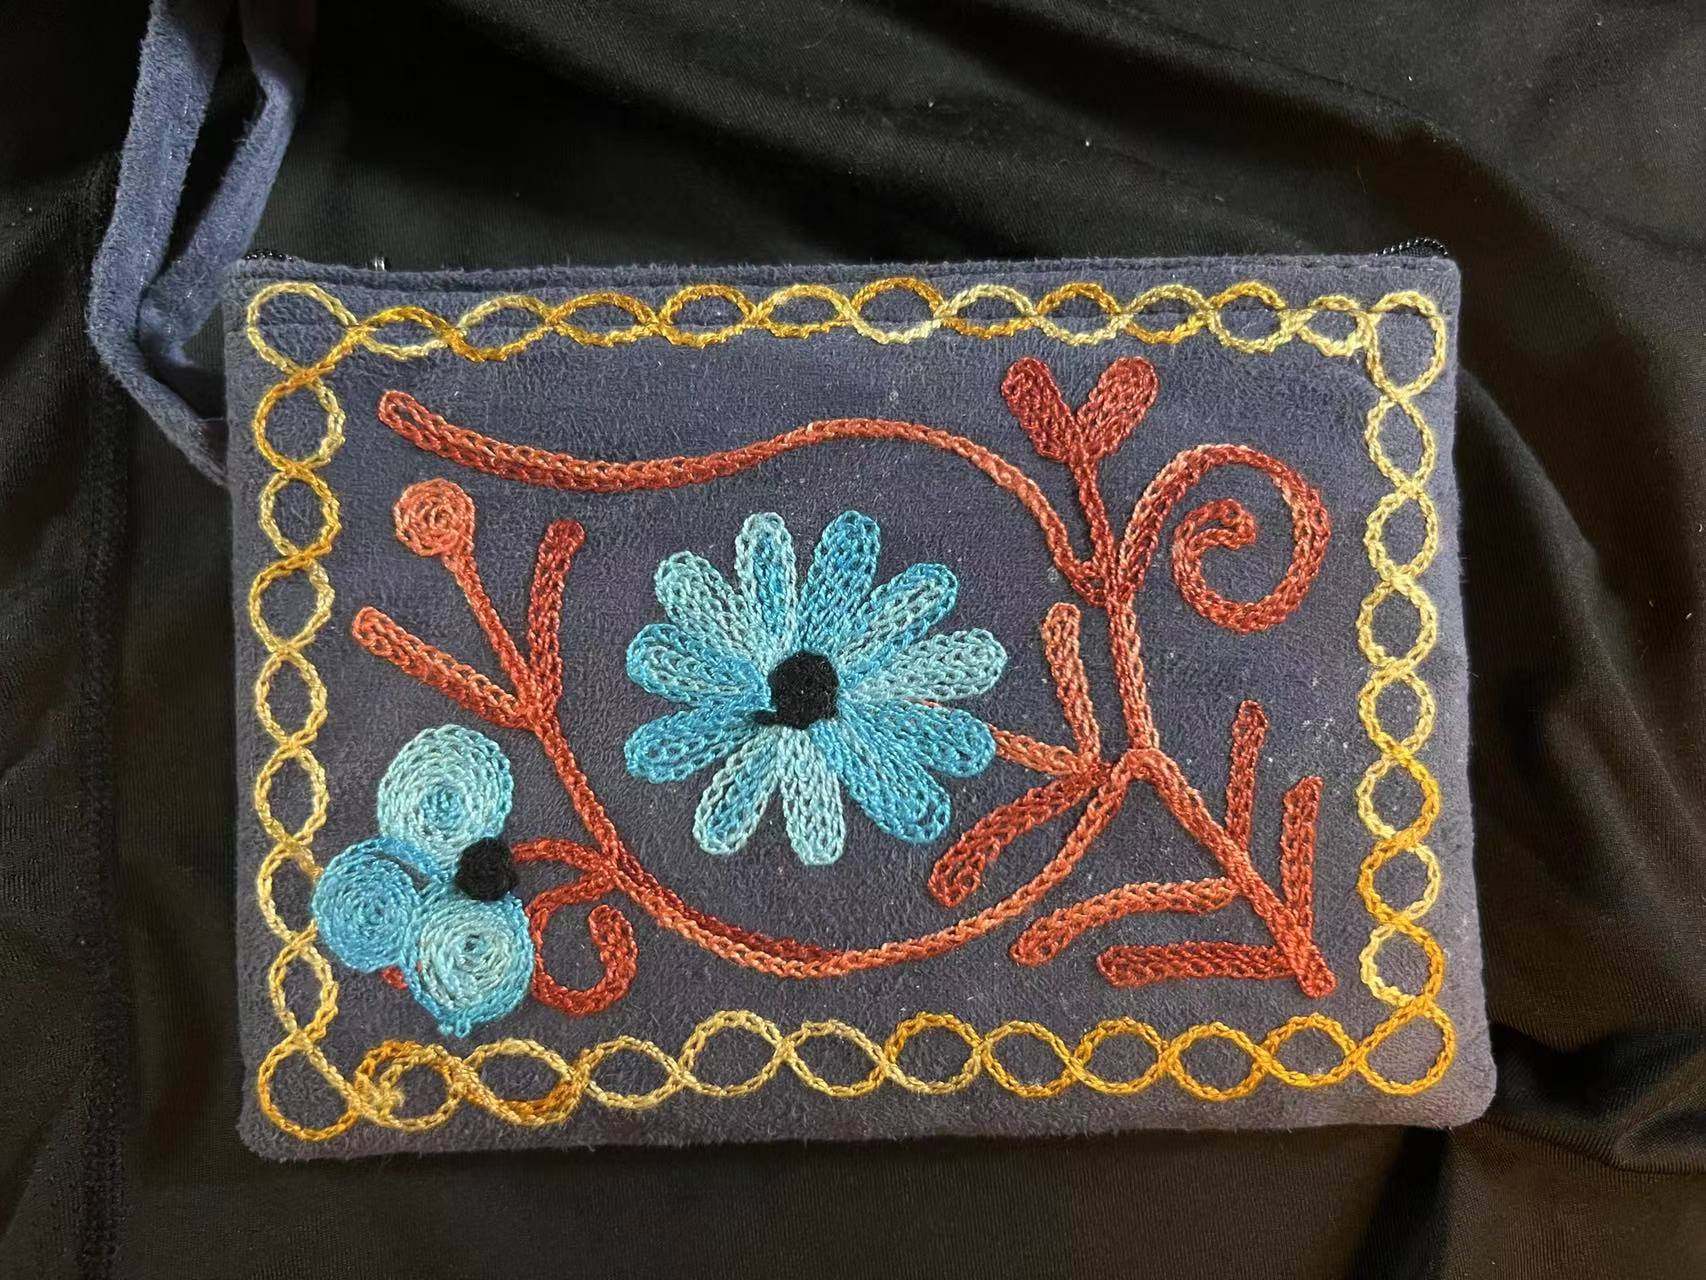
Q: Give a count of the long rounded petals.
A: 11